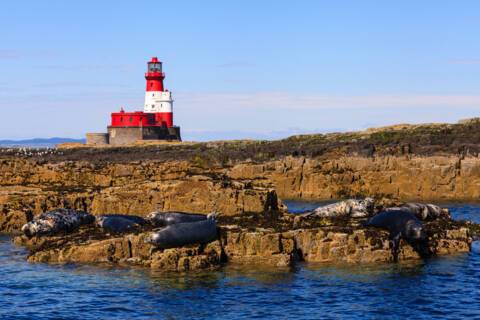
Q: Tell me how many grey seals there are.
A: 7